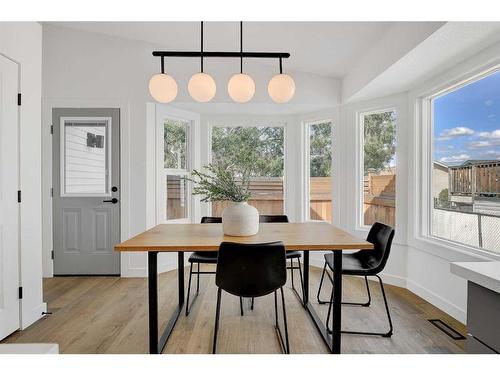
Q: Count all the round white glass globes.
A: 4